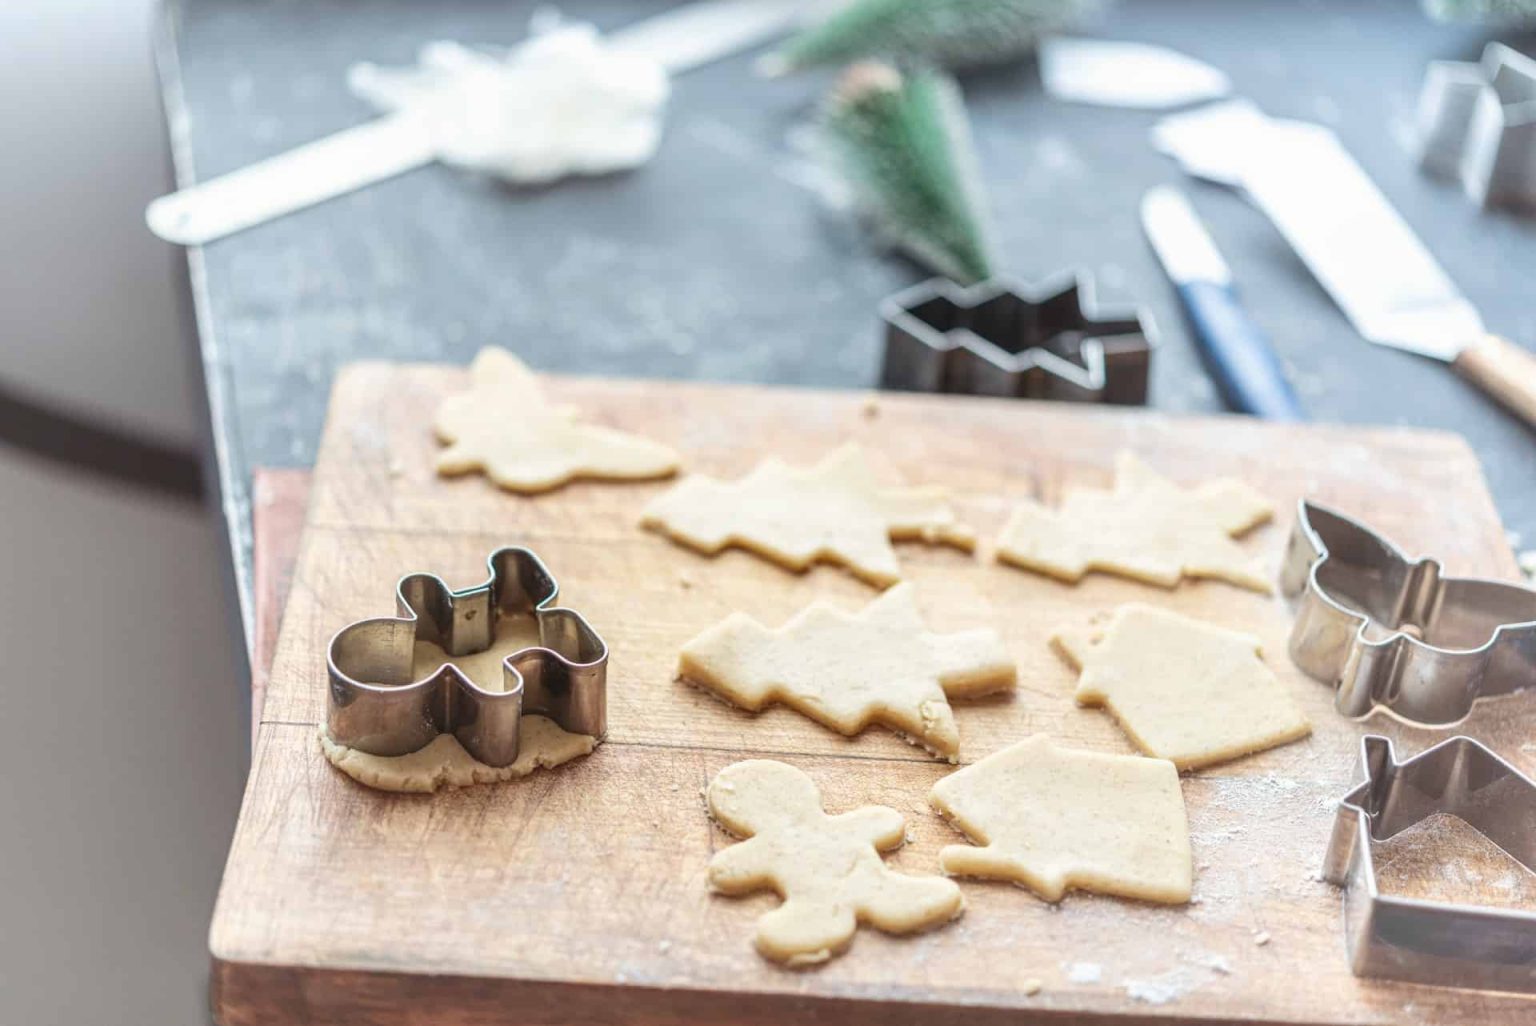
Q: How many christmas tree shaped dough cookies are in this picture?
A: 3